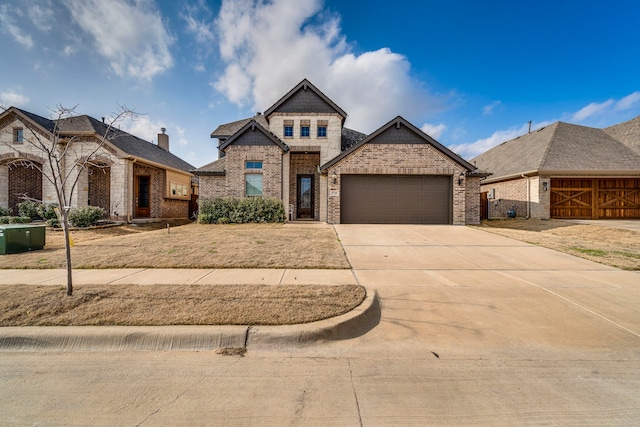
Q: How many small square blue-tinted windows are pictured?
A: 3